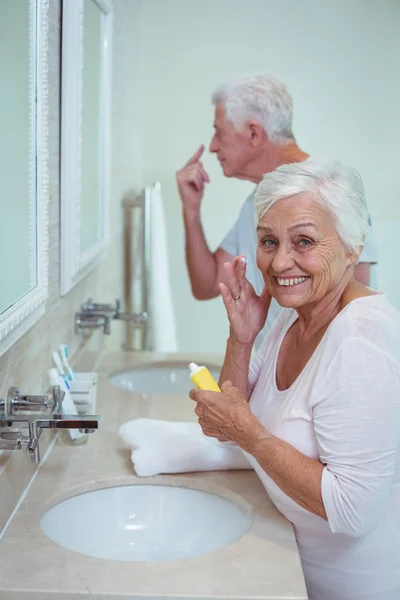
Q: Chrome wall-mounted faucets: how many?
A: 2